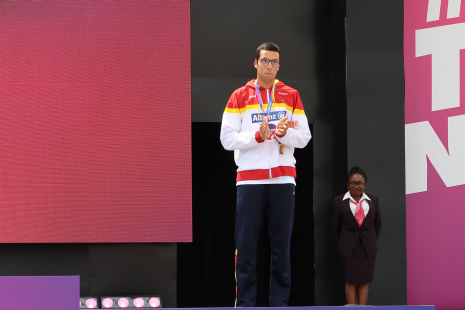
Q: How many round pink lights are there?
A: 5